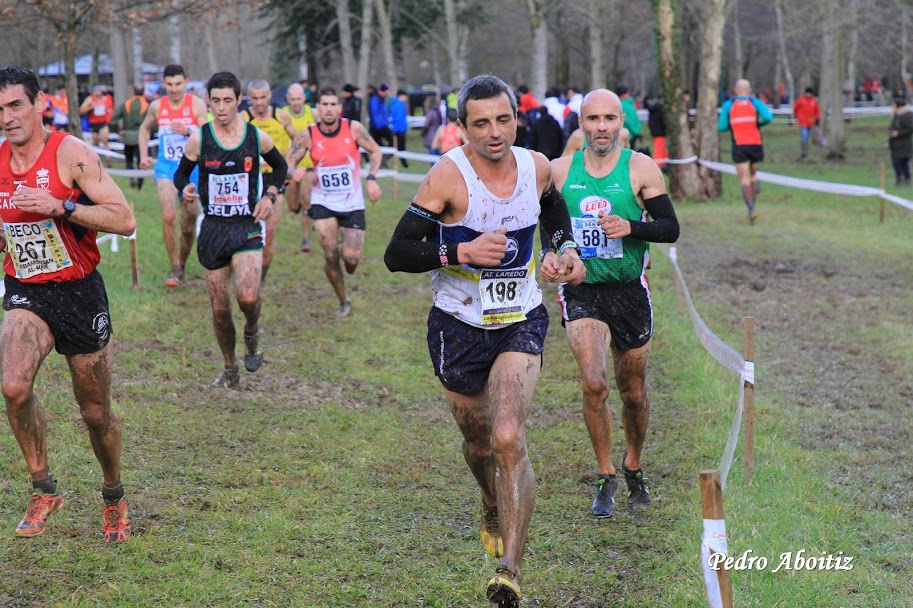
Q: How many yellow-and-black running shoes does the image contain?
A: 2